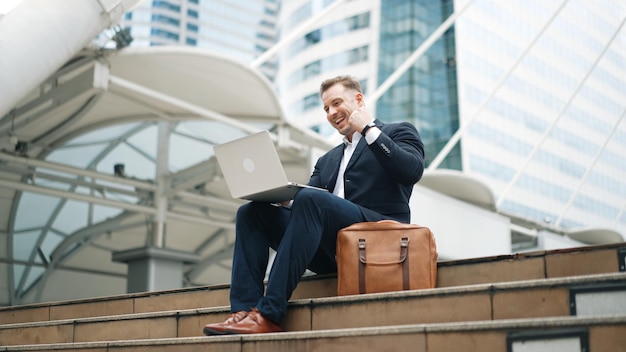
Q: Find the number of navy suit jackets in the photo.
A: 1